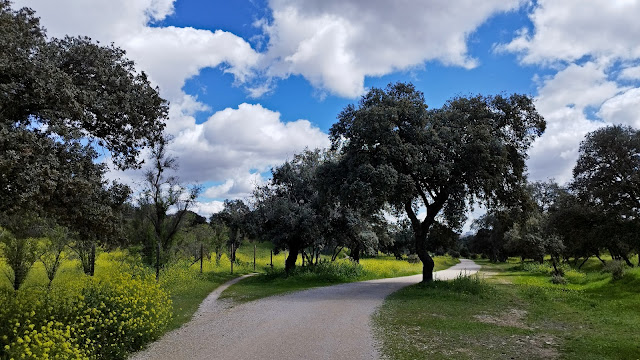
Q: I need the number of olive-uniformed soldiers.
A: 0